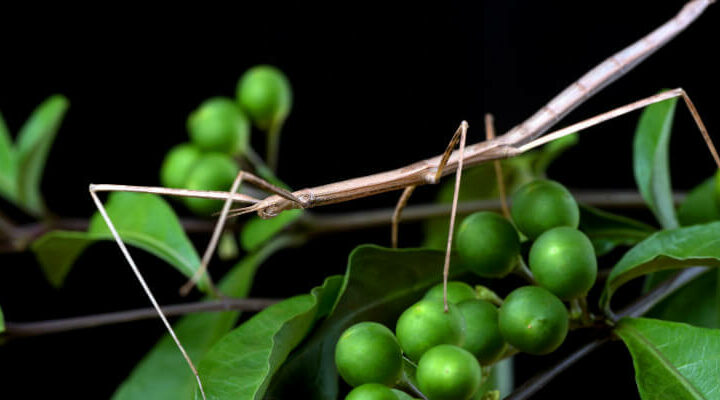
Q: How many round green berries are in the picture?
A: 14